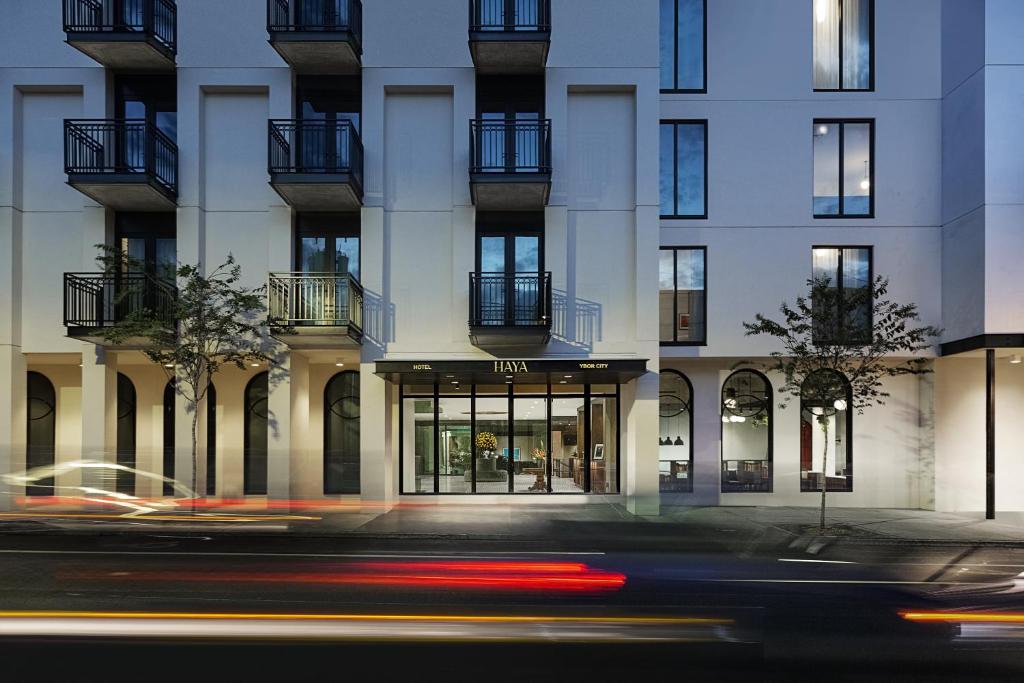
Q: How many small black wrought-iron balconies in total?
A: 9